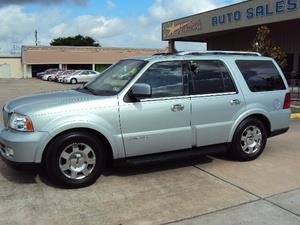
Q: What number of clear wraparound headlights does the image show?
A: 1